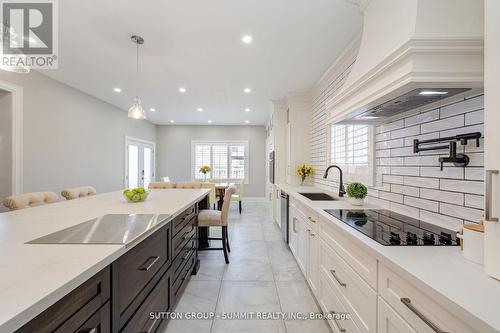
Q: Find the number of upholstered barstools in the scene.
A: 5